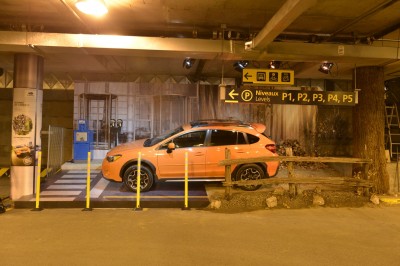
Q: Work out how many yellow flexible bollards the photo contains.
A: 4